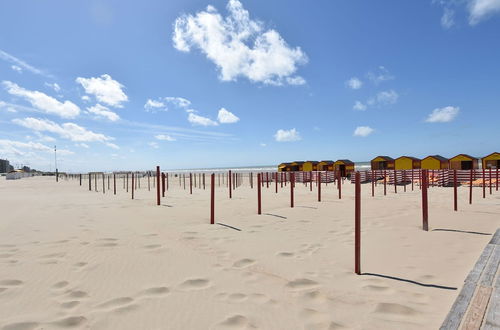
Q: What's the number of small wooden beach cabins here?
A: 10